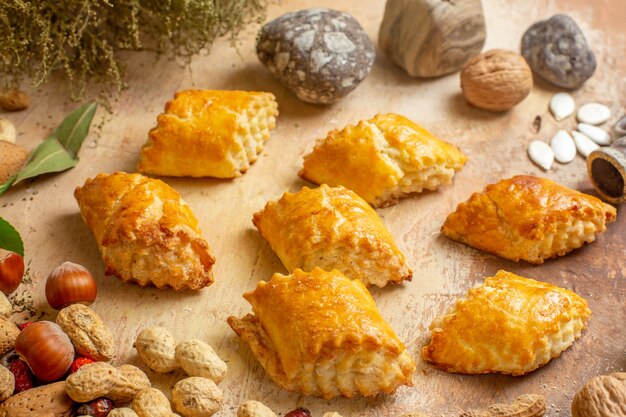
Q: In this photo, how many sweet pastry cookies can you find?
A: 7